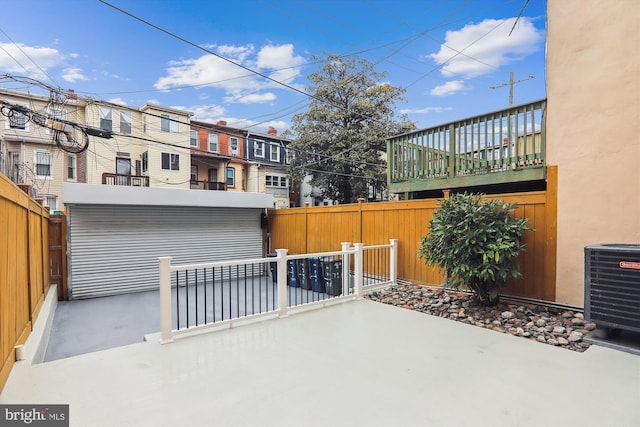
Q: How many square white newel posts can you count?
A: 5